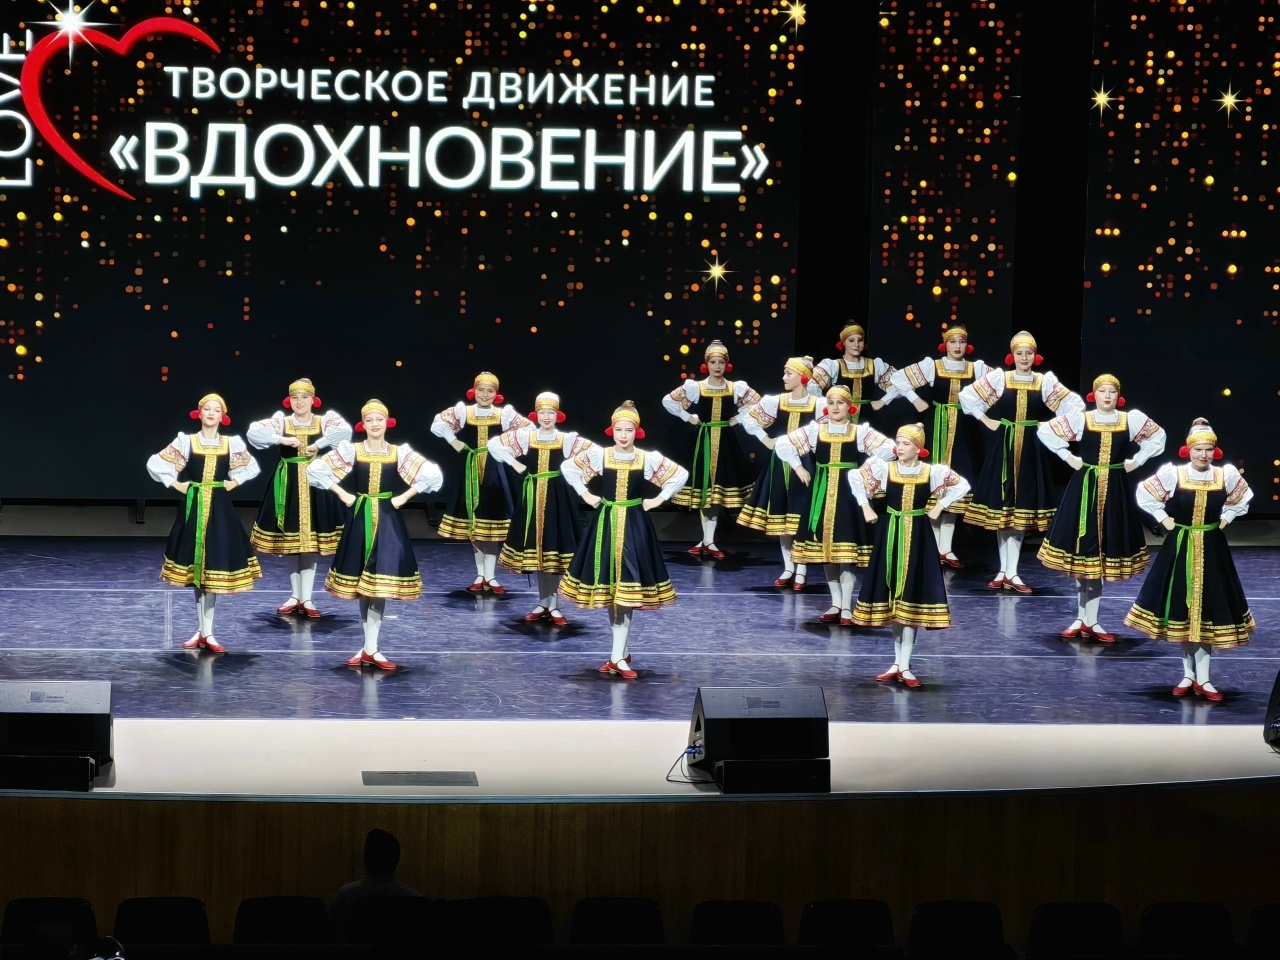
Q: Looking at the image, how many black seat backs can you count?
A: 12